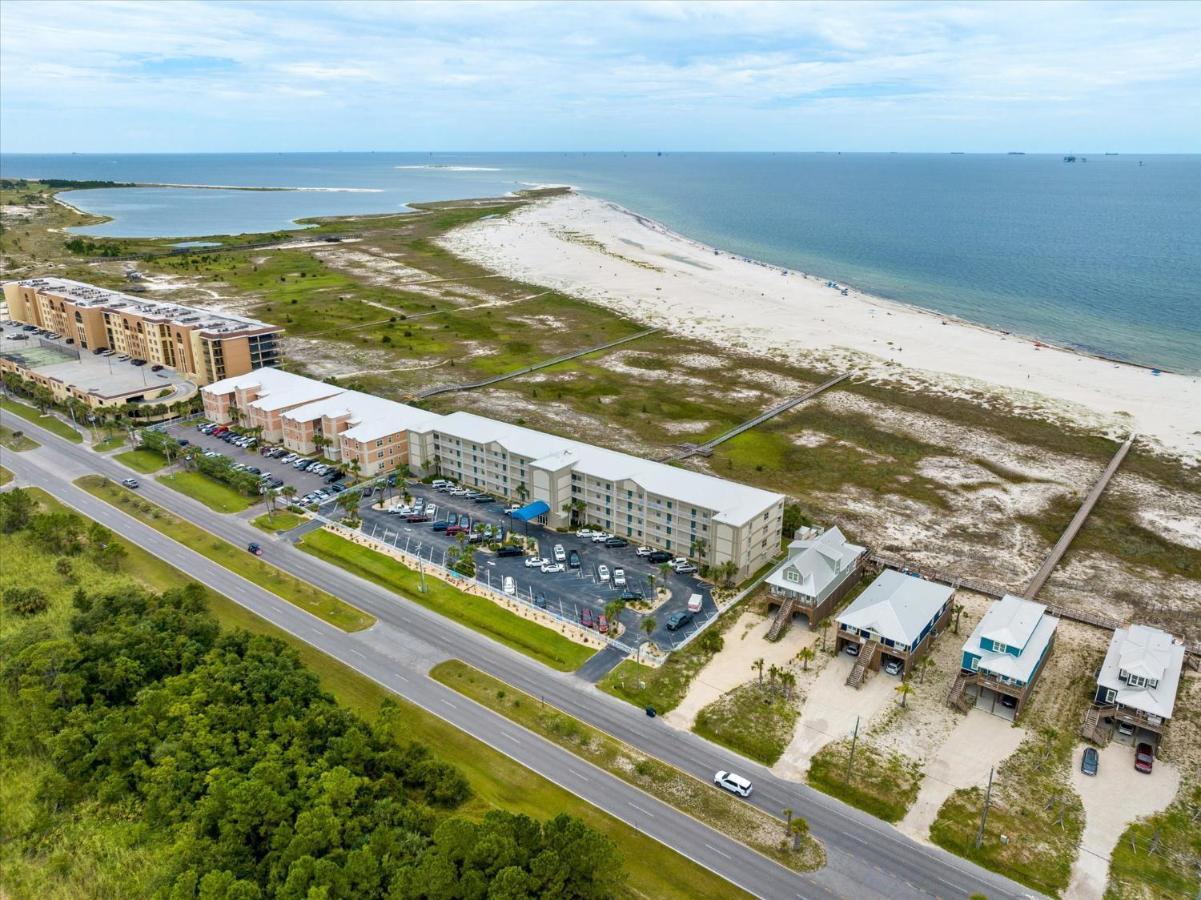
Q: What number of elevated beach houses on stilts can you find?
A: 4